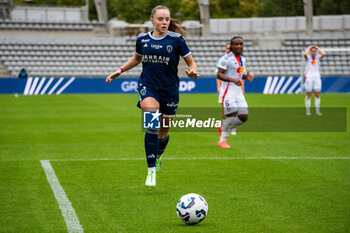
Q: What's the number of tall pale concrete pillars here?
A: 3